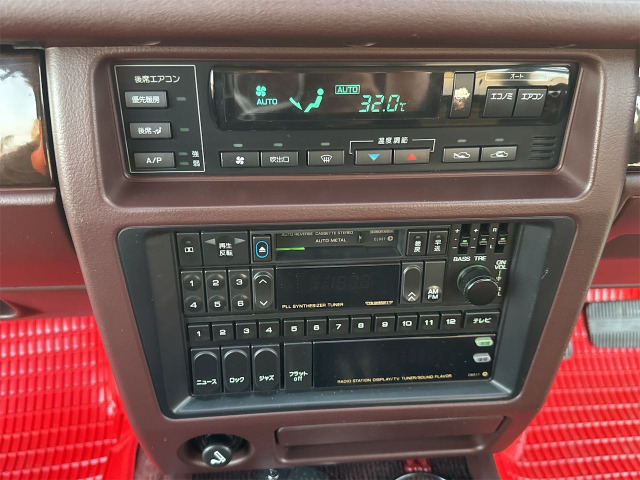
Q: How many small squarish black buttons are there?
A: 12